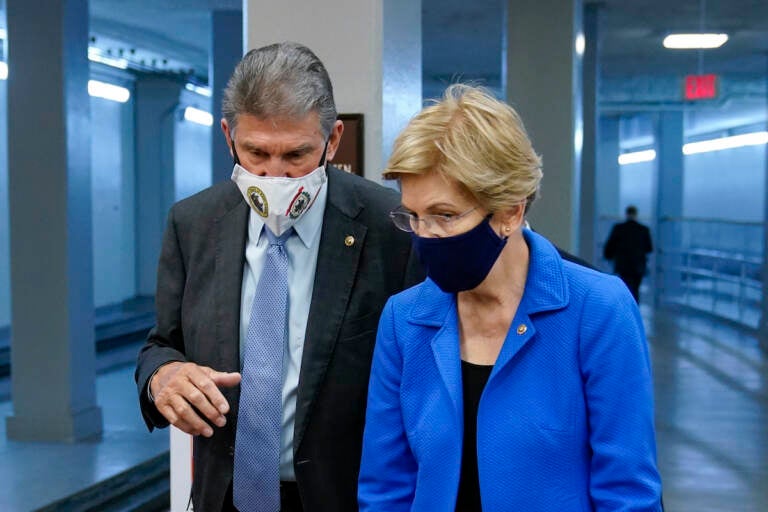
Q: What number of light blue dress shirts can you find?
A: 1